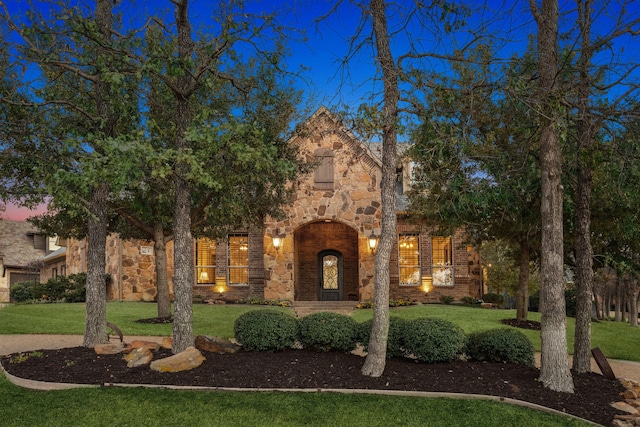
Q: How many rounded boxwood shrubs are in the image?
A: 5